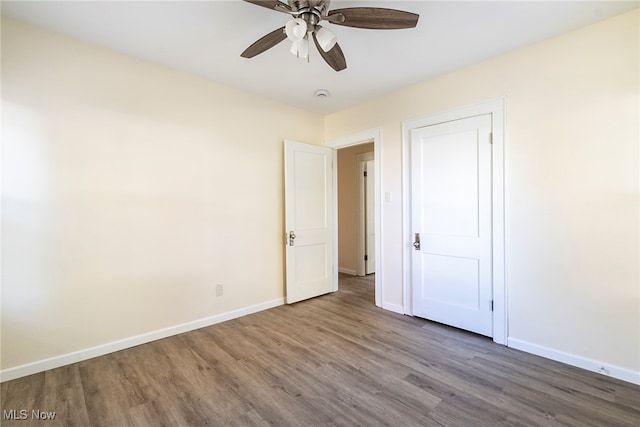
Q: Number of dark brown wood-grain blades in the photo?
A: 4